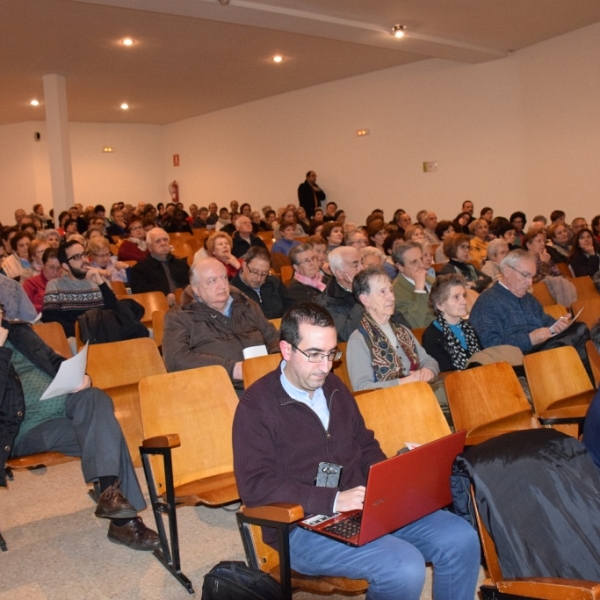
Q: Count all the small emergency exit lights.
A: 2